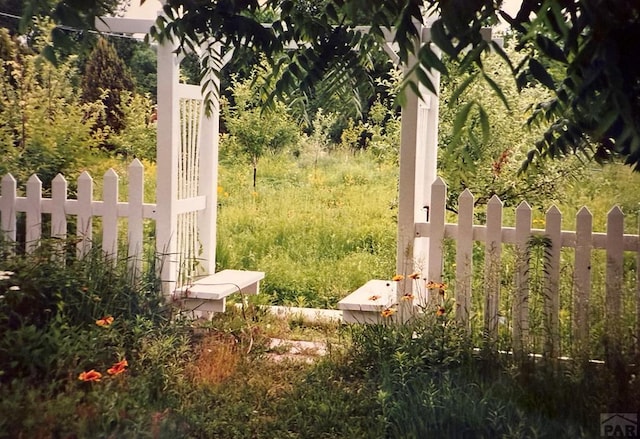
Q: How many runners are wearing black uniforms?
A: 0